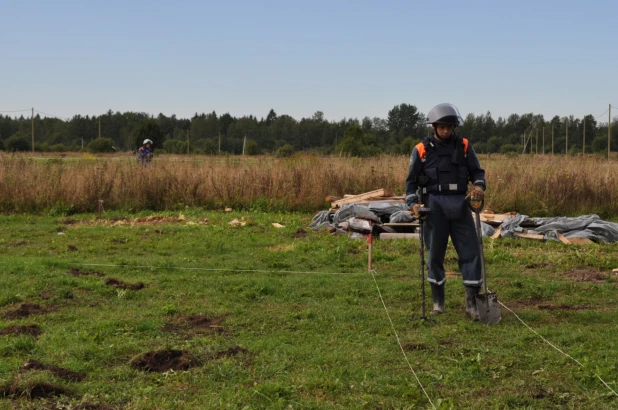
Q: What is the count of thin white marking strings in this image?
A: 3